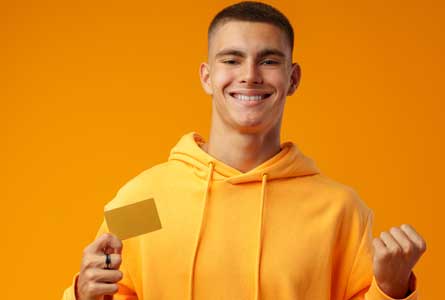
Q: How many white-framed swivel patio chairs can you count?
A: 0